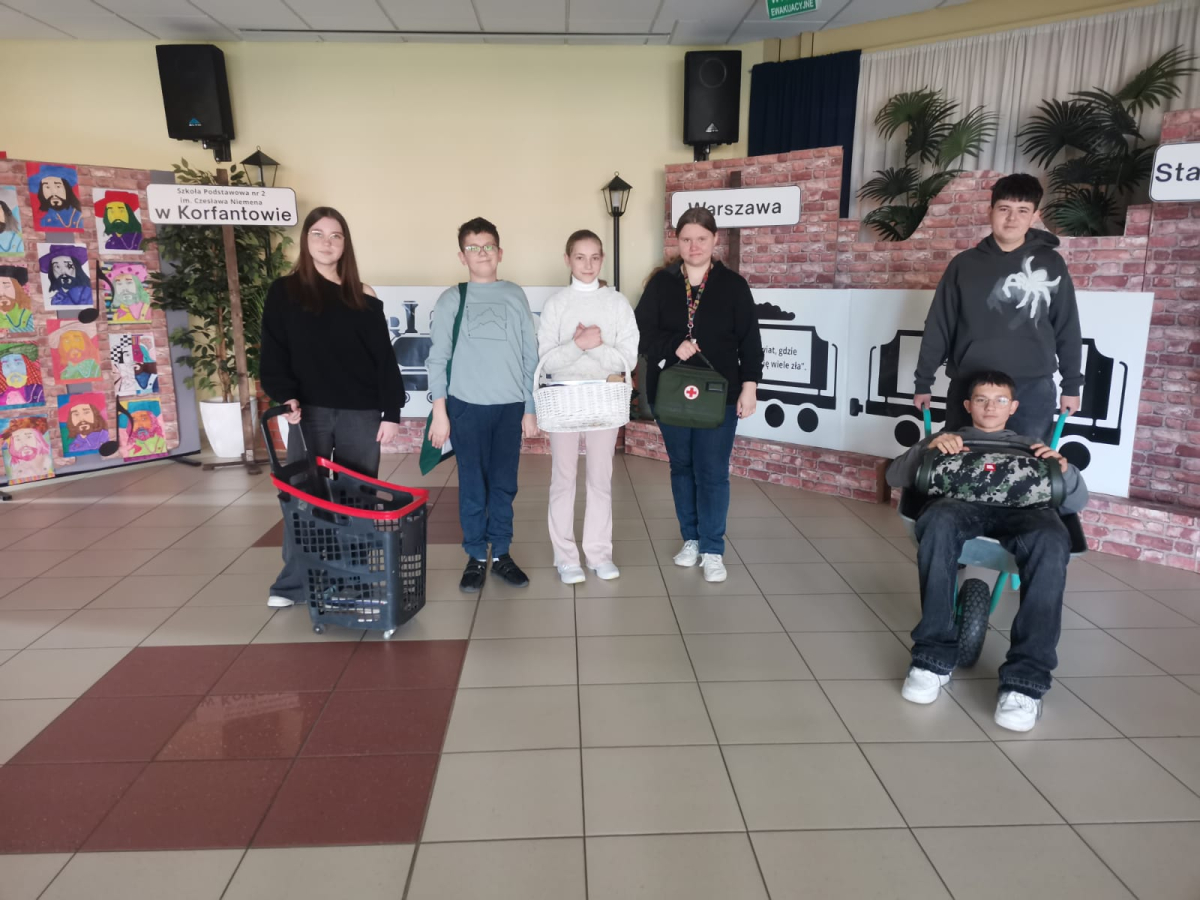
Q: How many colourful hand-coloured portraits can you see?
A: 12